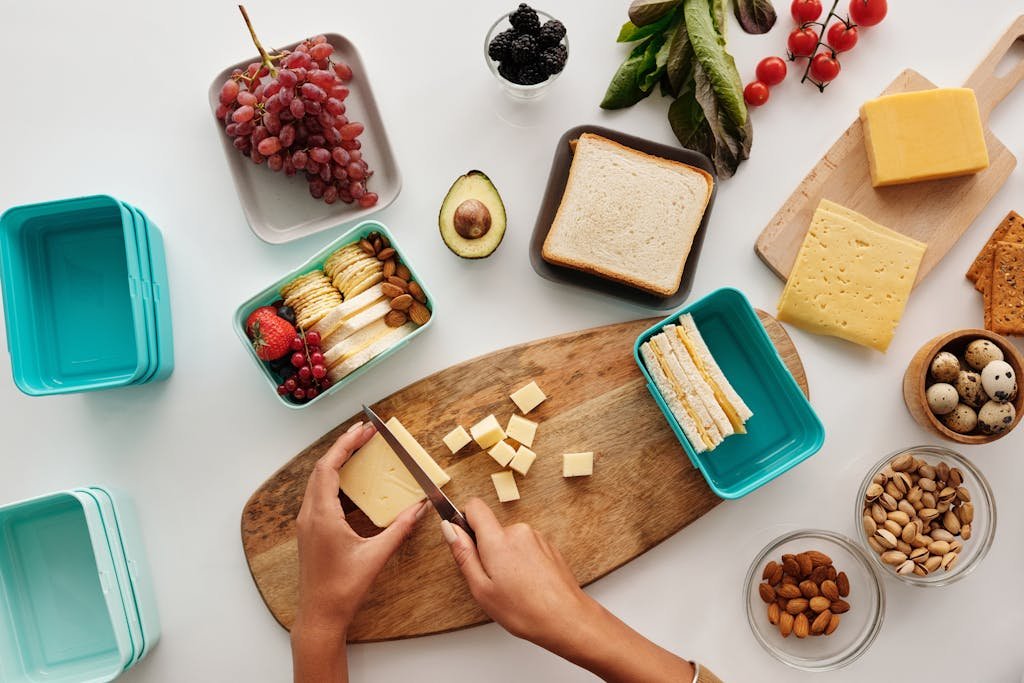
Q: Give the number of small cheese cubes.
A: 8